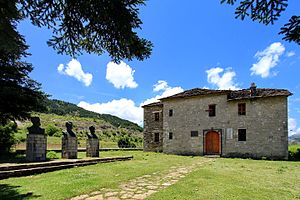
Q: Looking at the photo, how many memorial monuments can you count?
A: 3